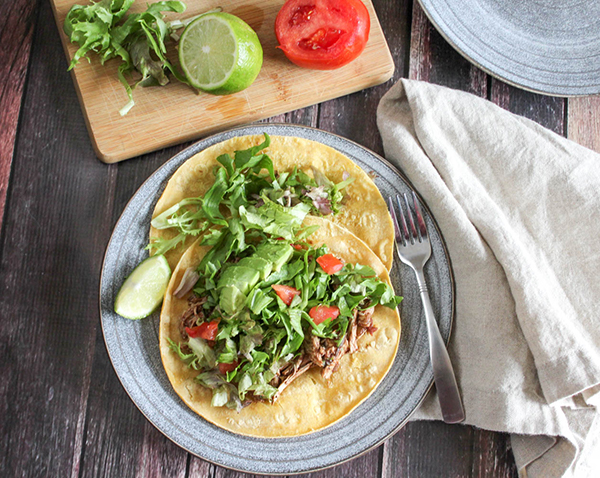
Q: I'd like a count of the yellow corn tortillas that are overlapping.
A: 2